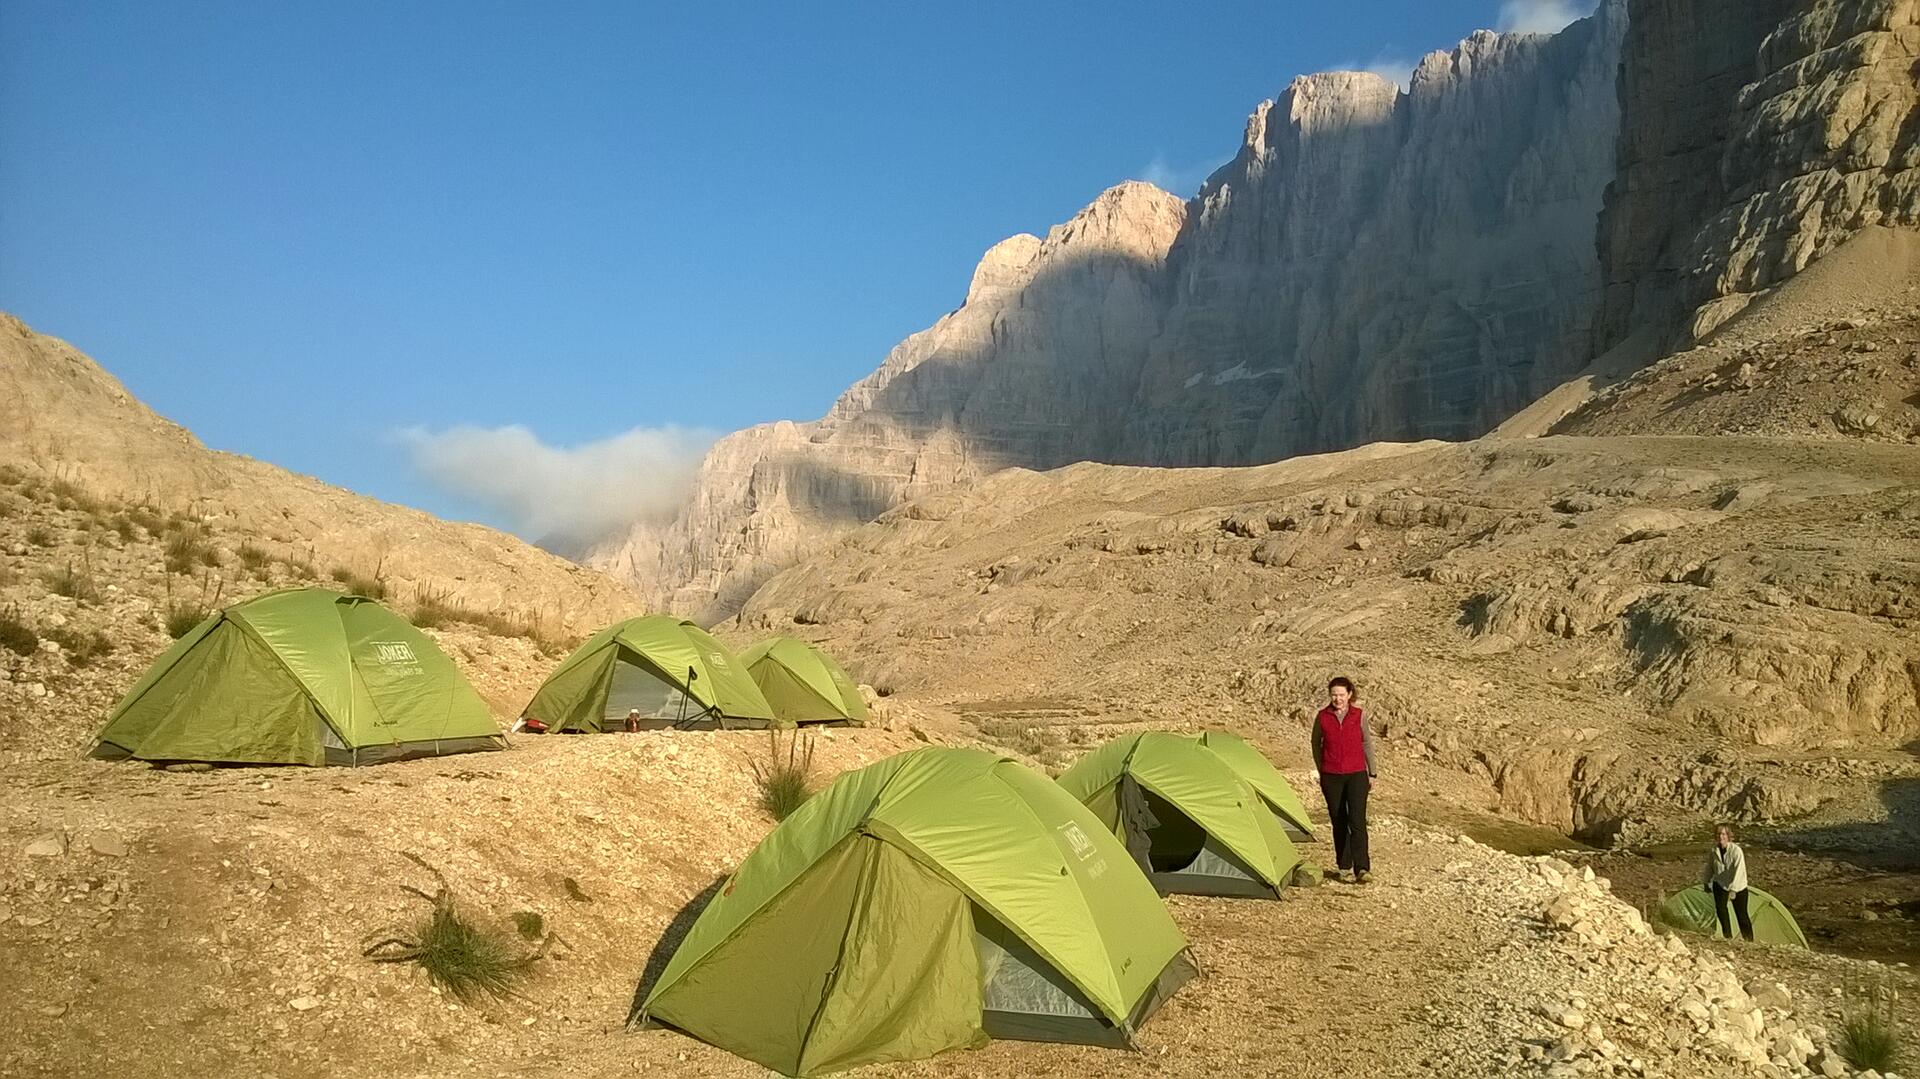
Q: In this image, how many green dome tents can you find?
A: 7